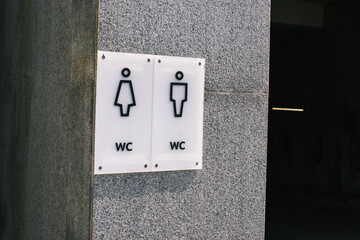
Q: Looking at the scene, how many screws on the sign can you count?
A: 8